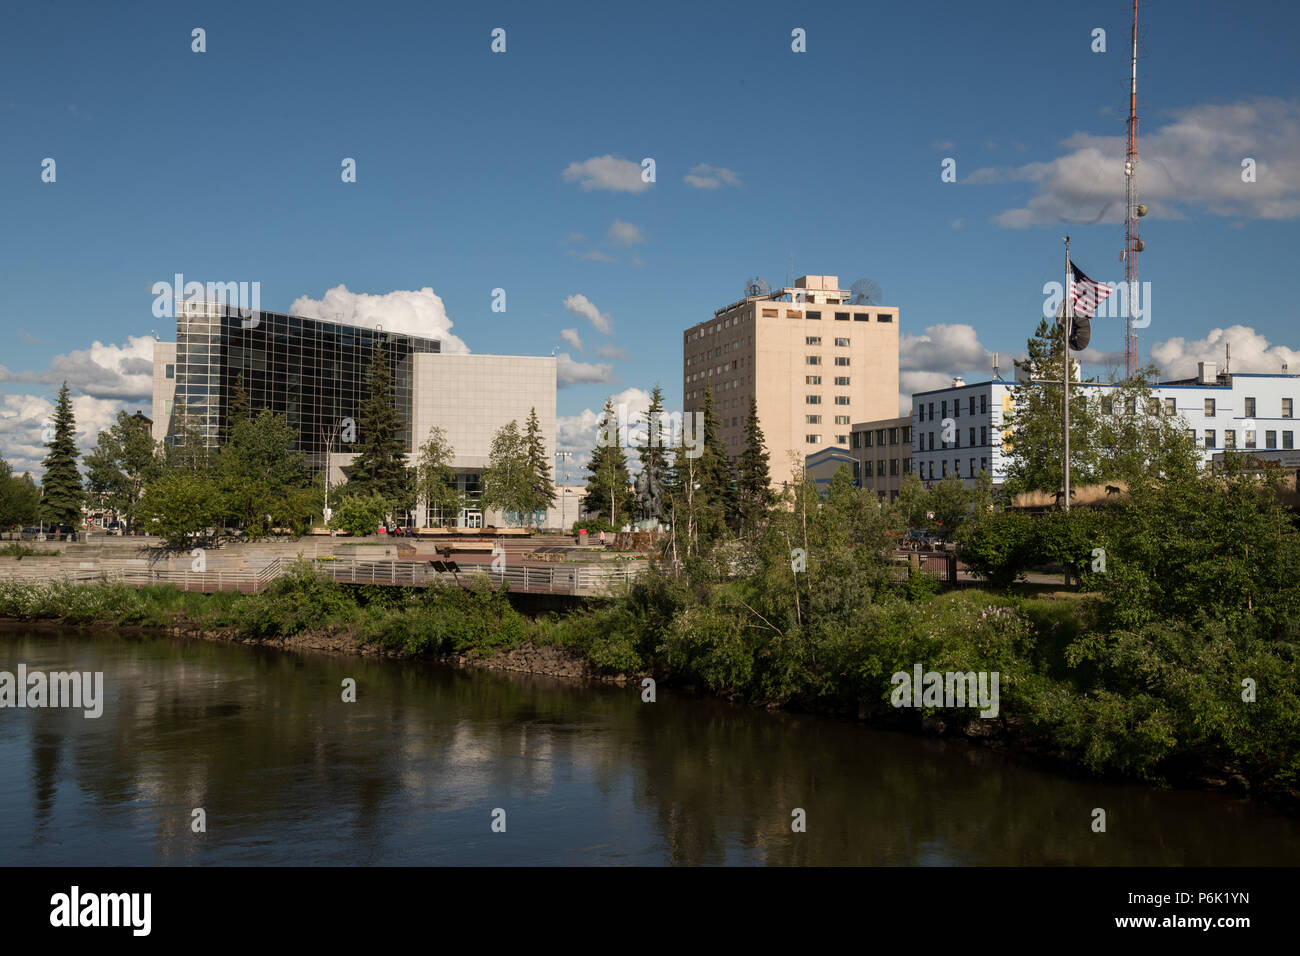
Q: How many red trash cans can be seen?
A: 2